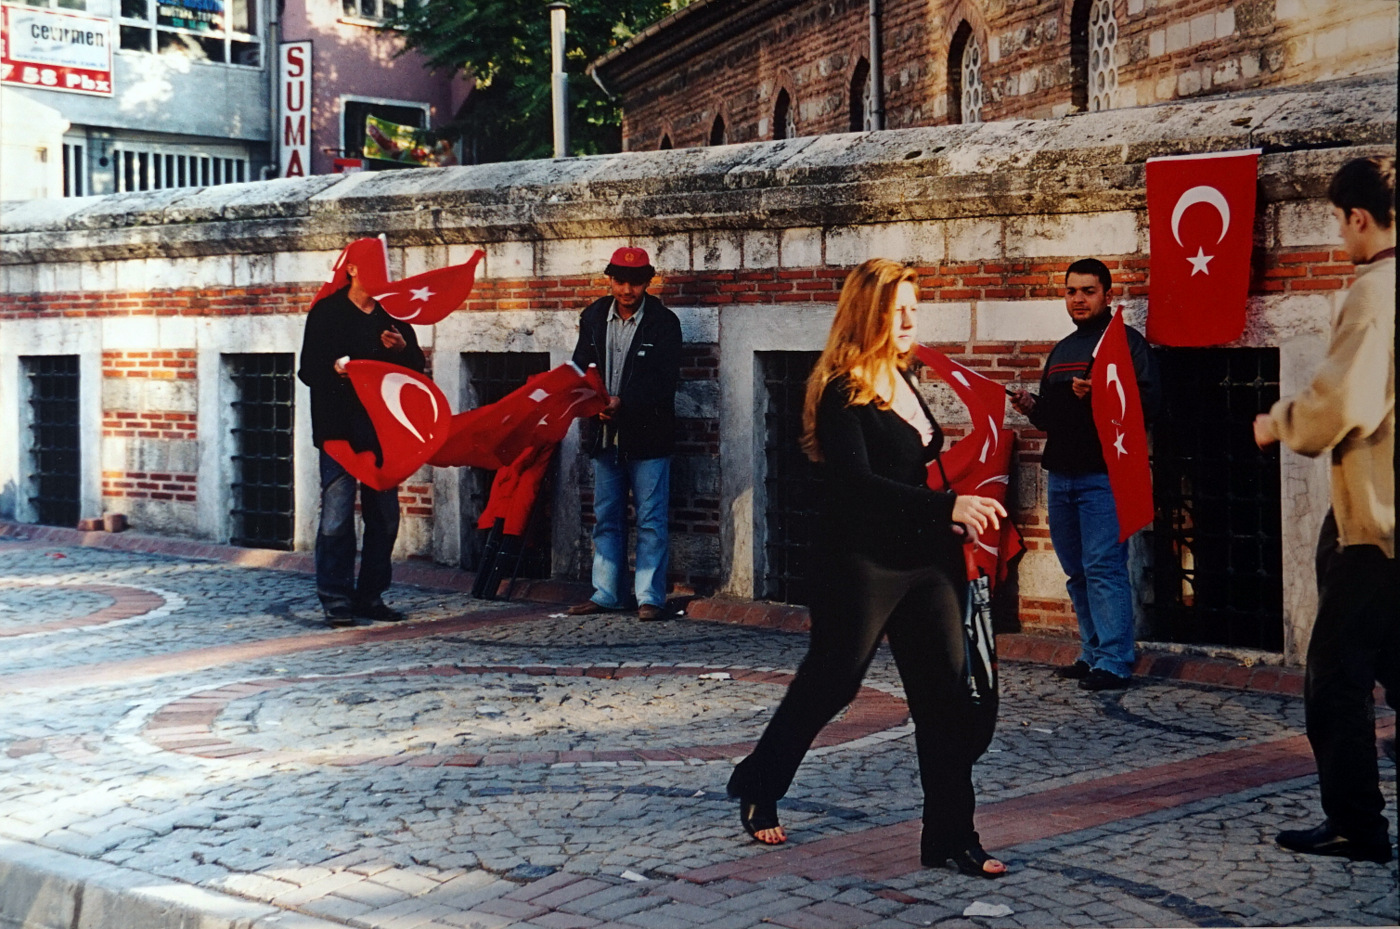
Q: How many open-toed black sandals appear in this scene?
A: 2